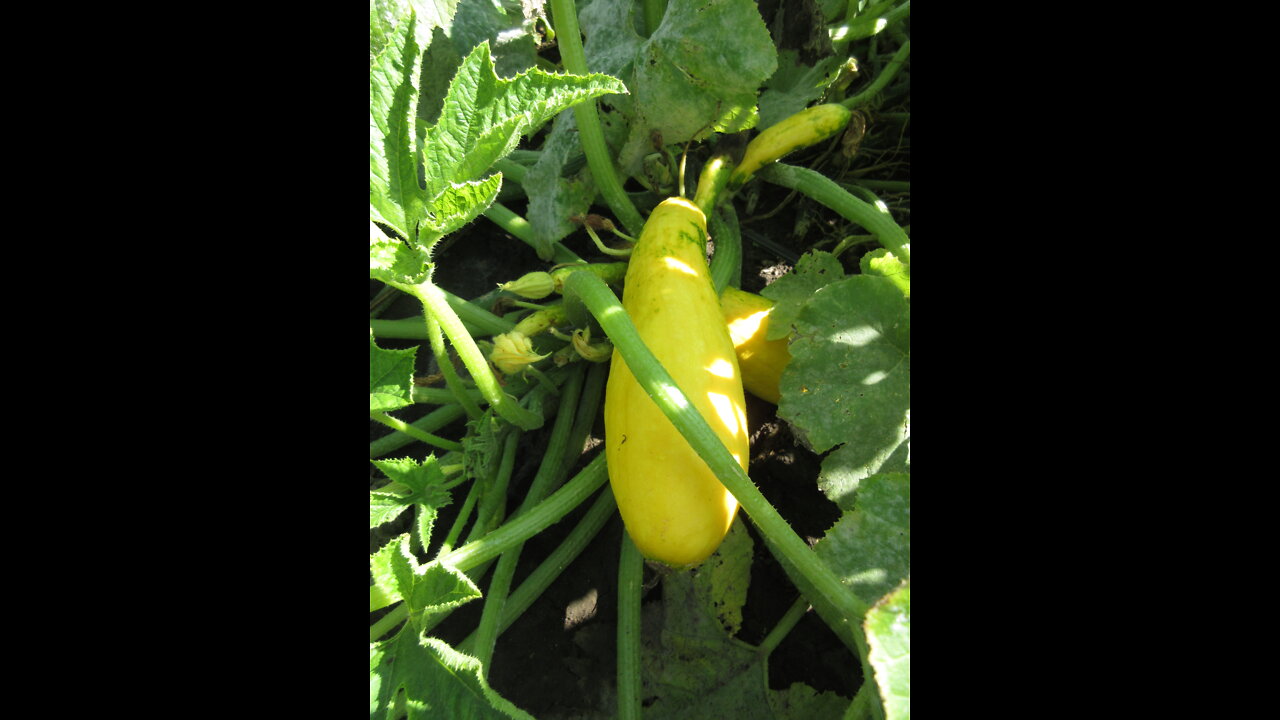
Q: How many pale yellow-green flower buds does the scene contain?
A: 2